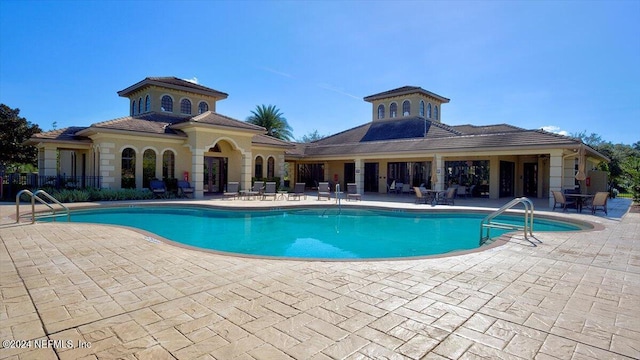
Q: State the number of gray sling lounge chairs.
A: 6